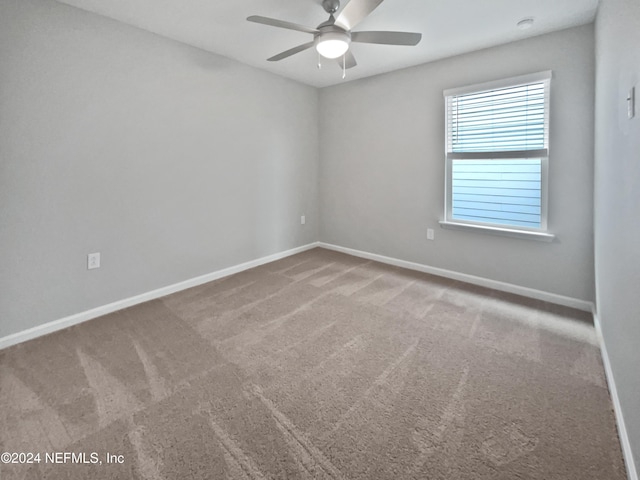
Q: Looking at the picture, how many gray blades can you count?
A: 5